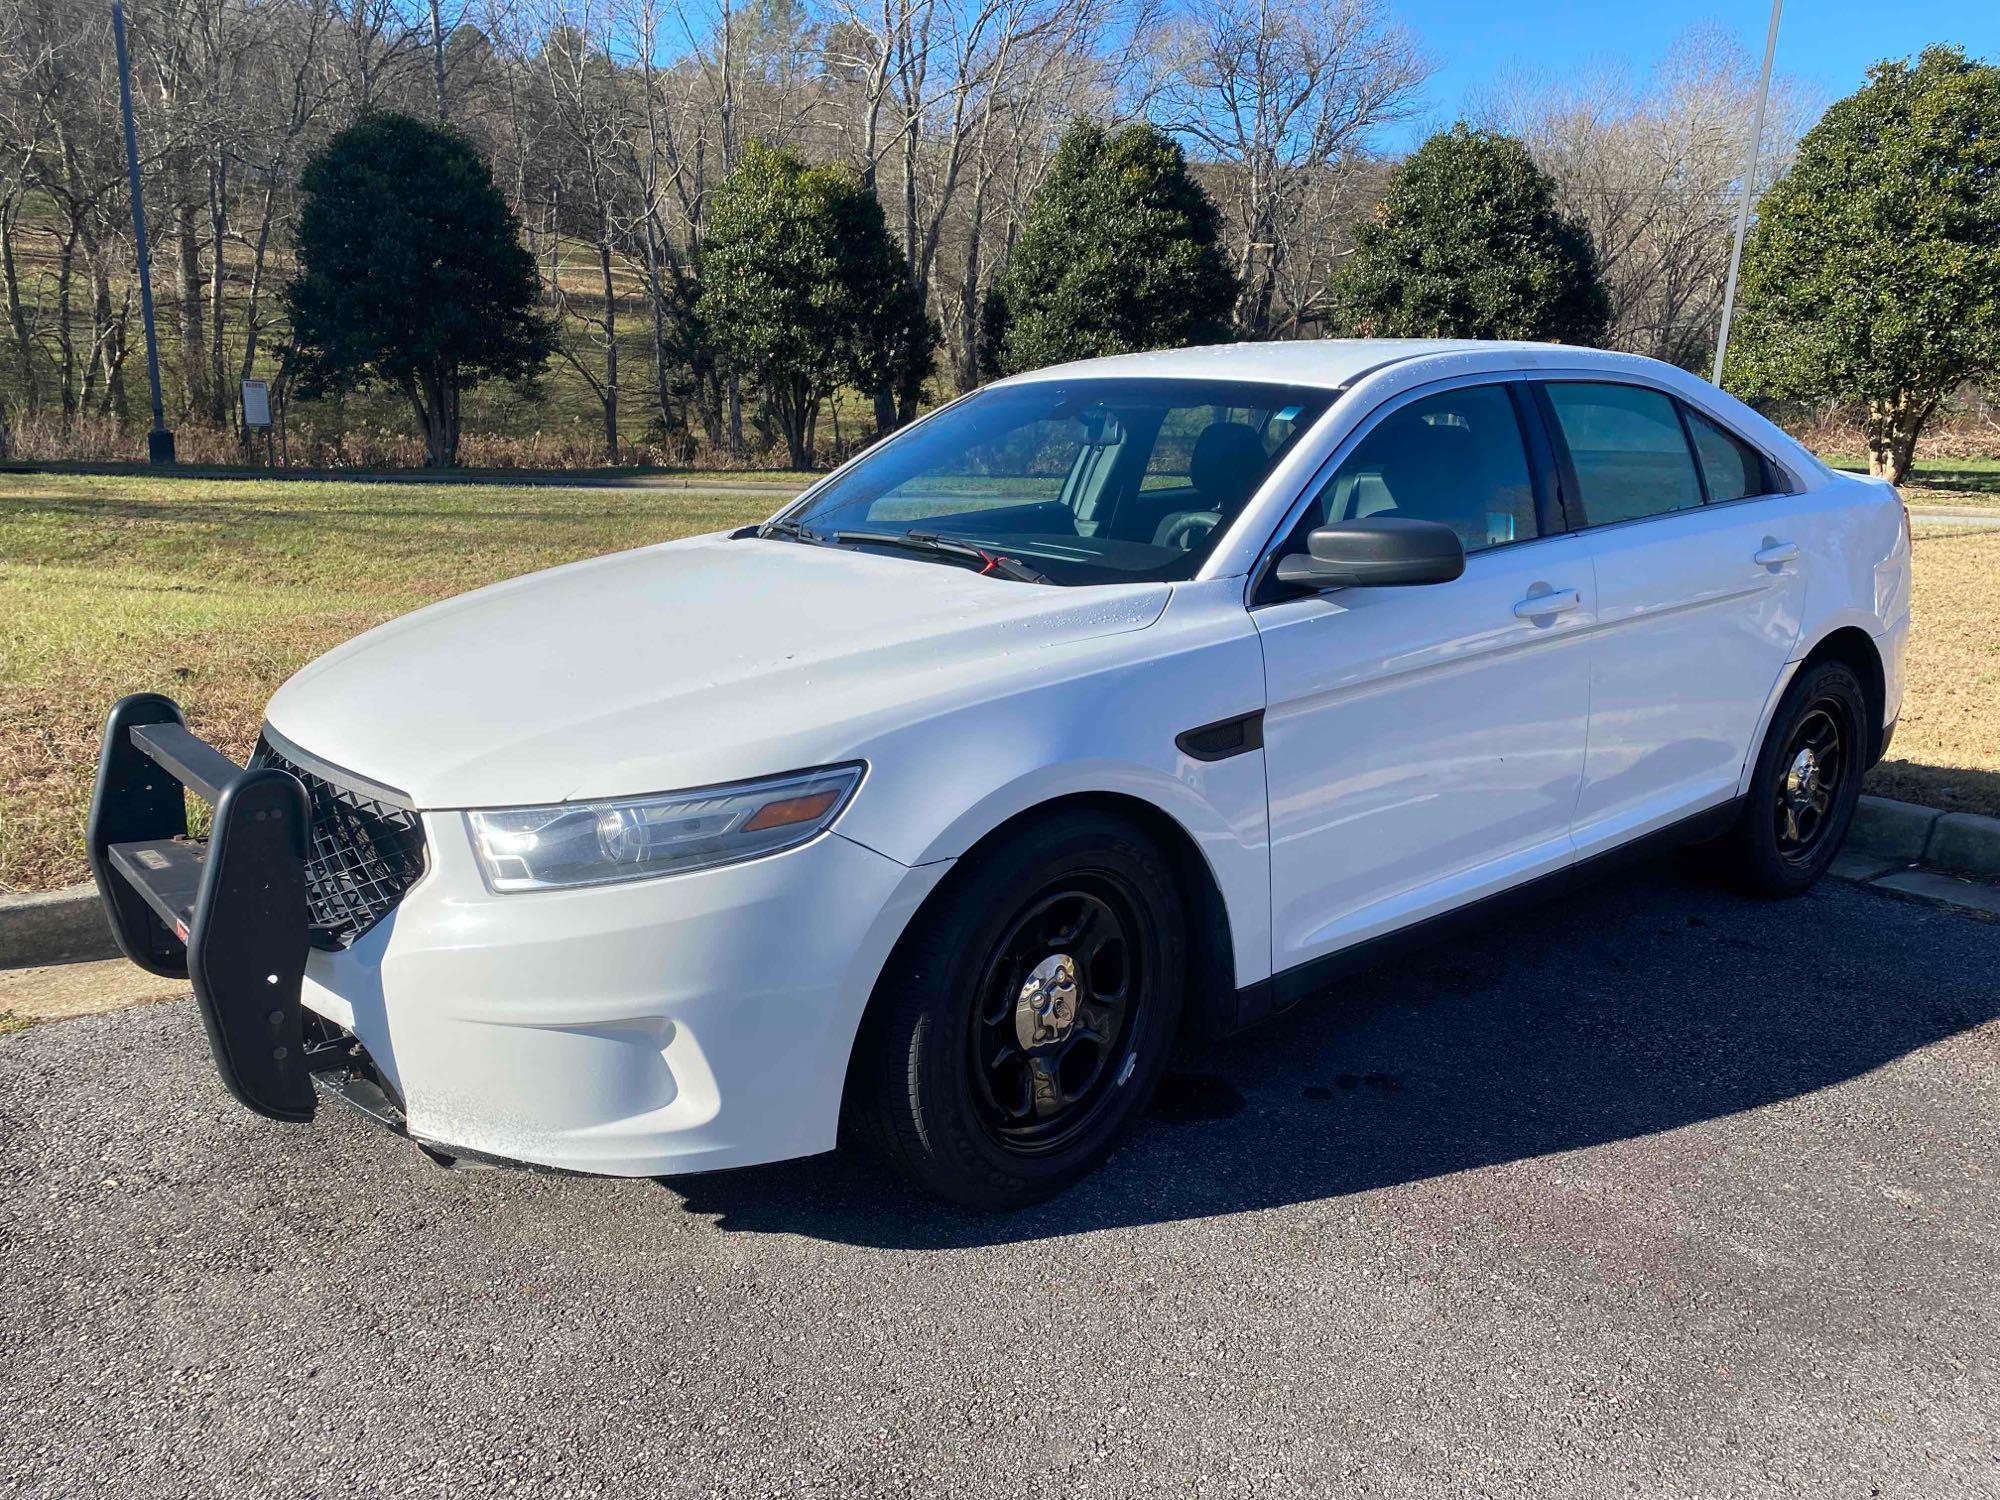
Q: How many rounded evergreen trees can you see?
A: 5